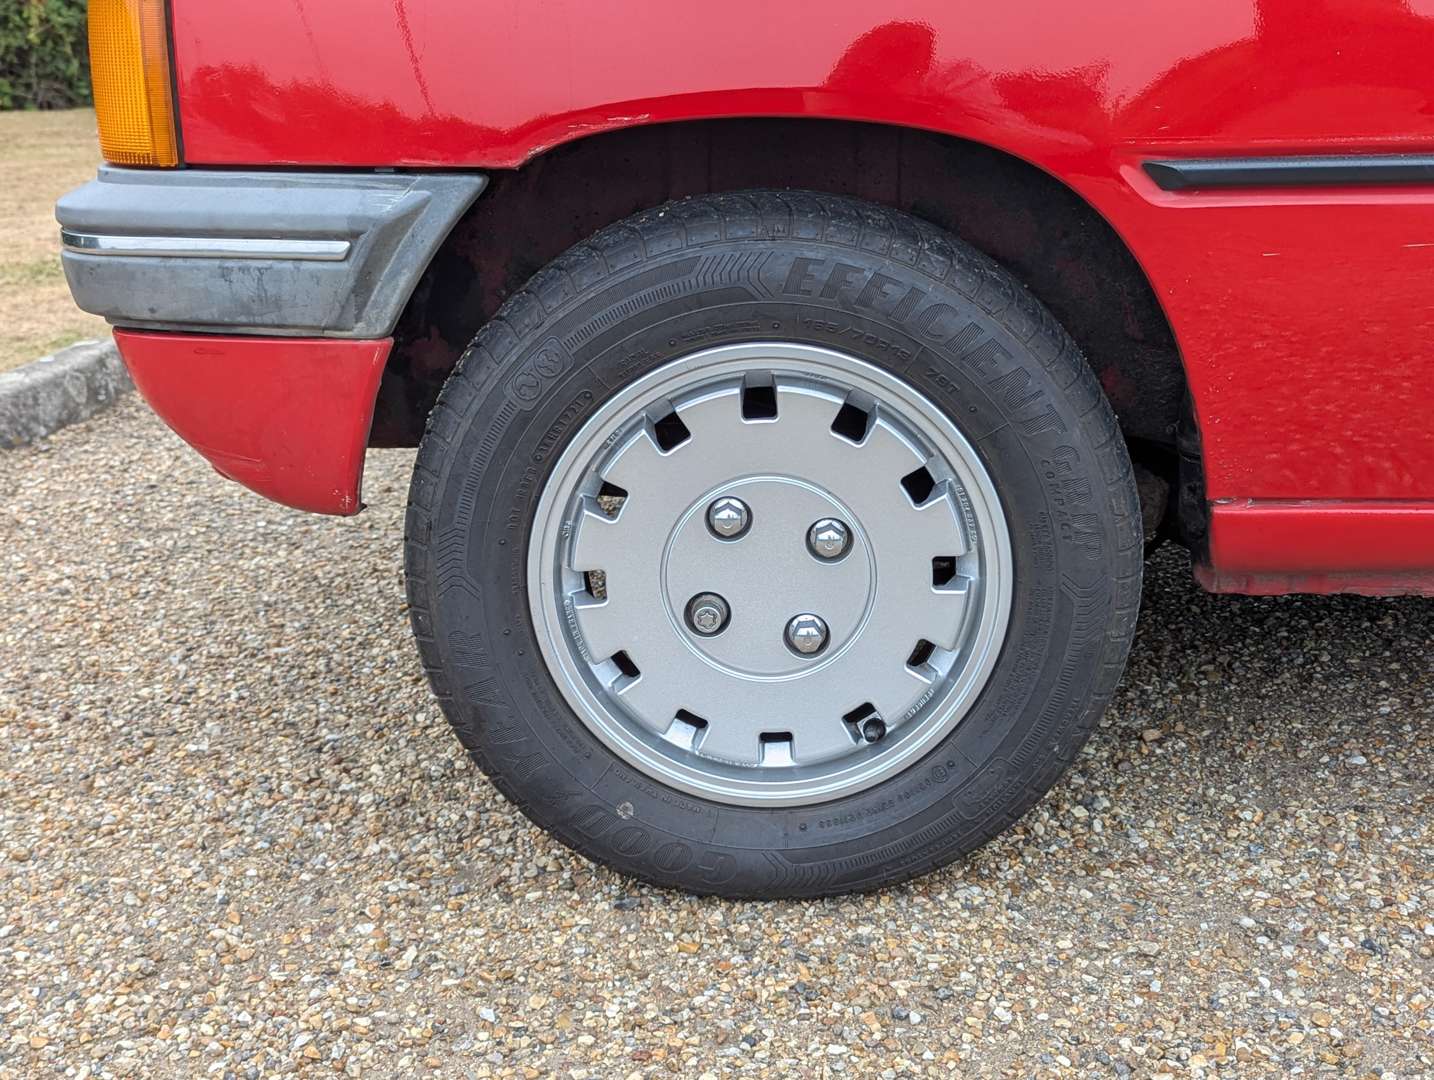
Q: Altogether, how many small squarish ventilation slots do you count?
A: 12